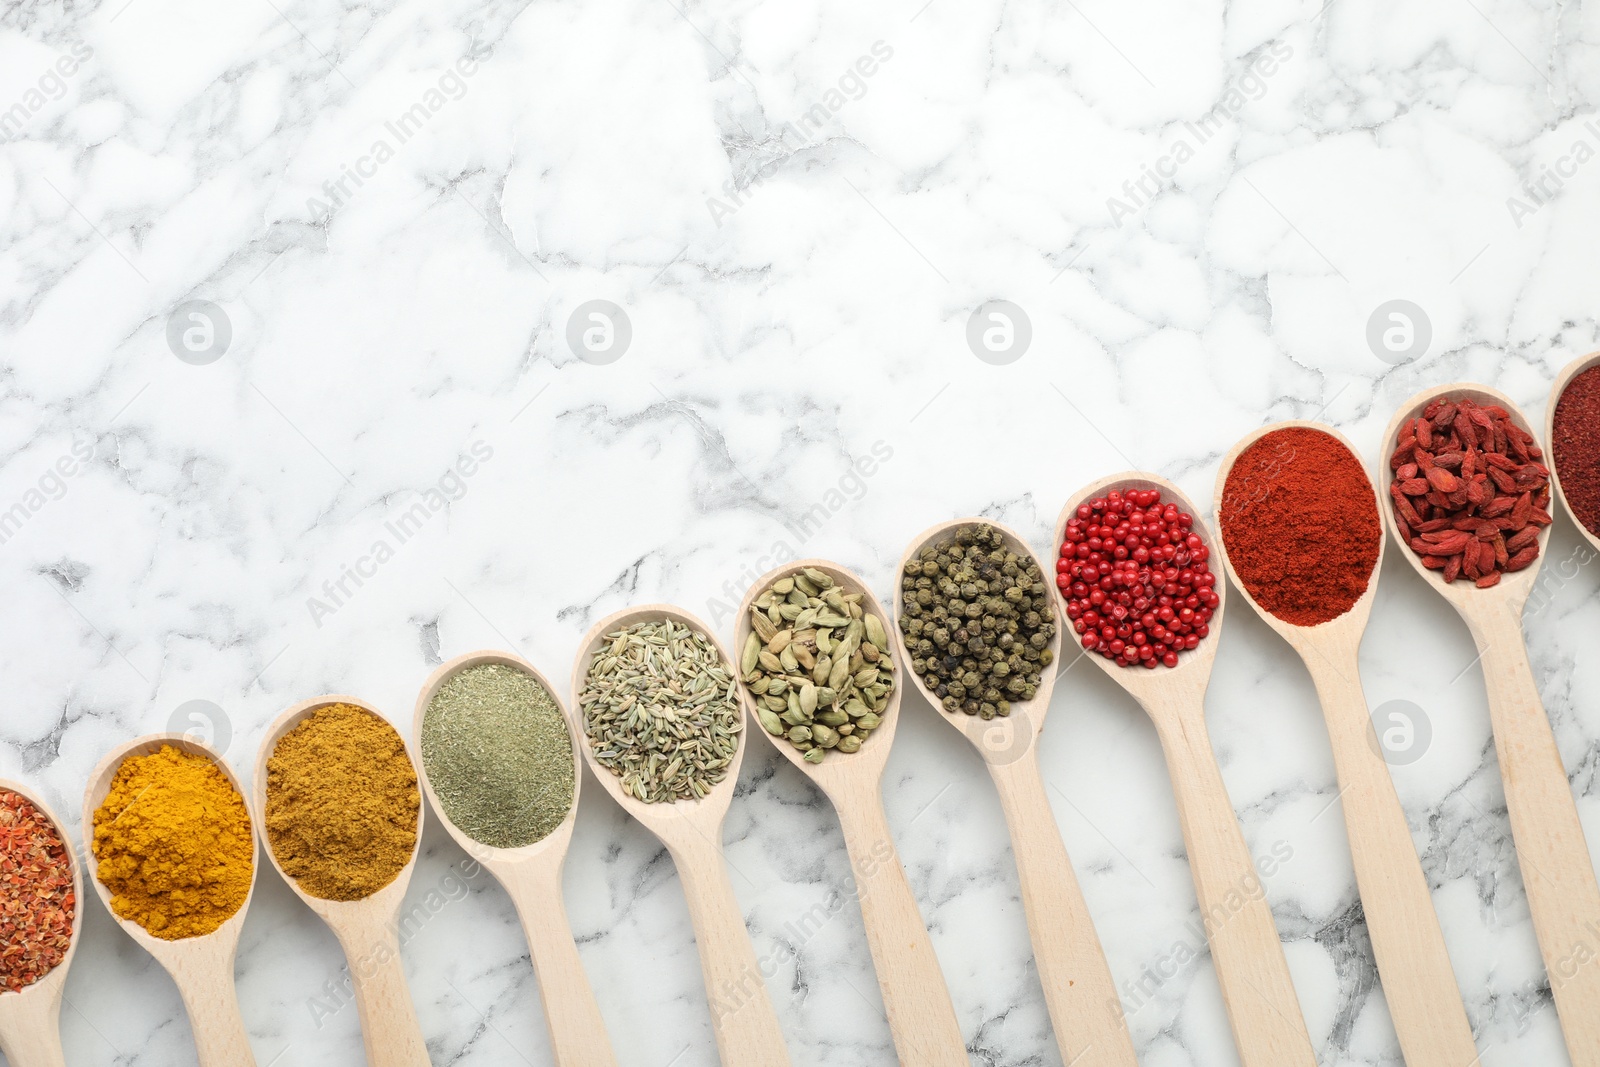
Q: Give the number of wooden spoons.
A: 11